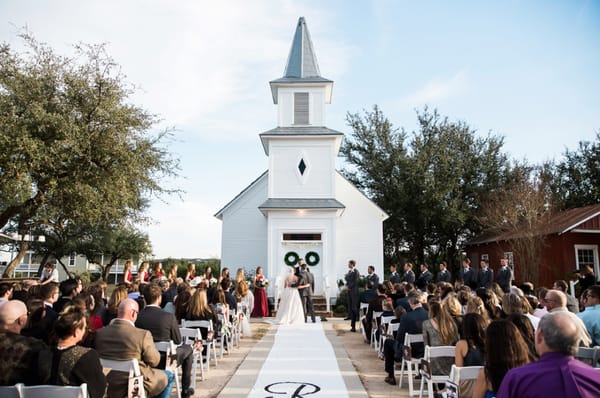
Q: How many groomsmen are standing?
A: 9